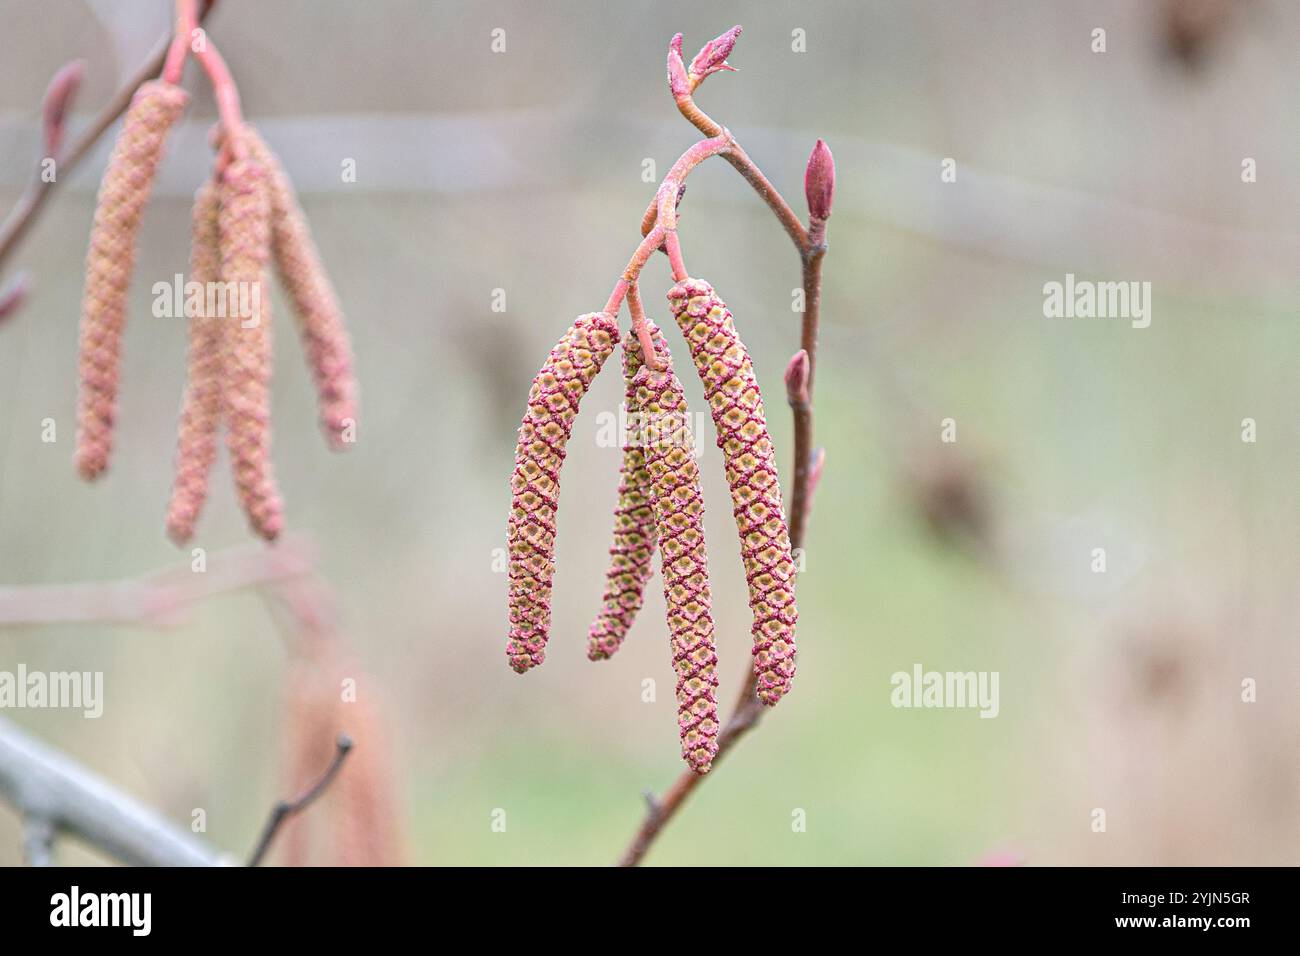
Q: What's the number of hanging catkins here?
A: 8